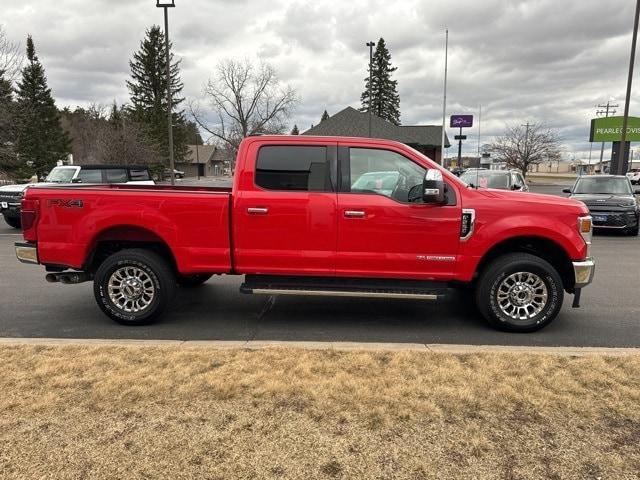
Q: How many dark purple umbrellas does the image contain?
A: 0